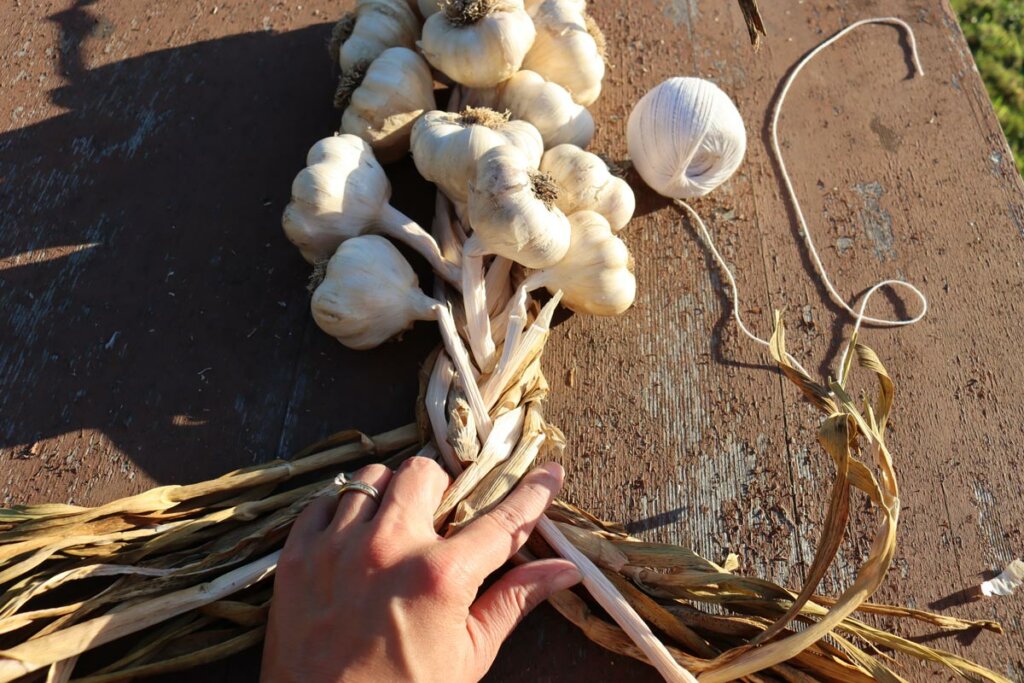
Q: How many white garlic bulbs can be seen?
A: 12